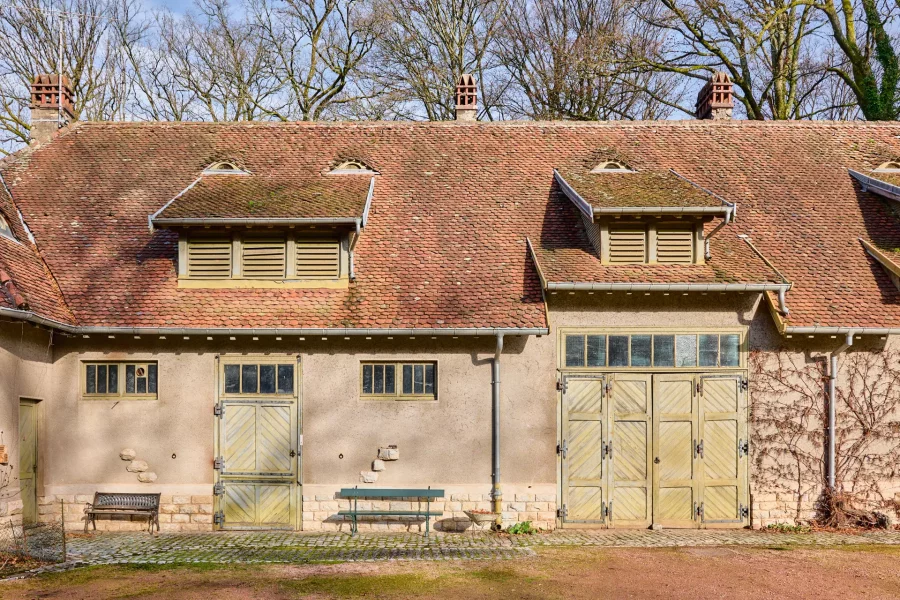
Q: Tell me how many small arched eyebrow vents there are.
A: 4